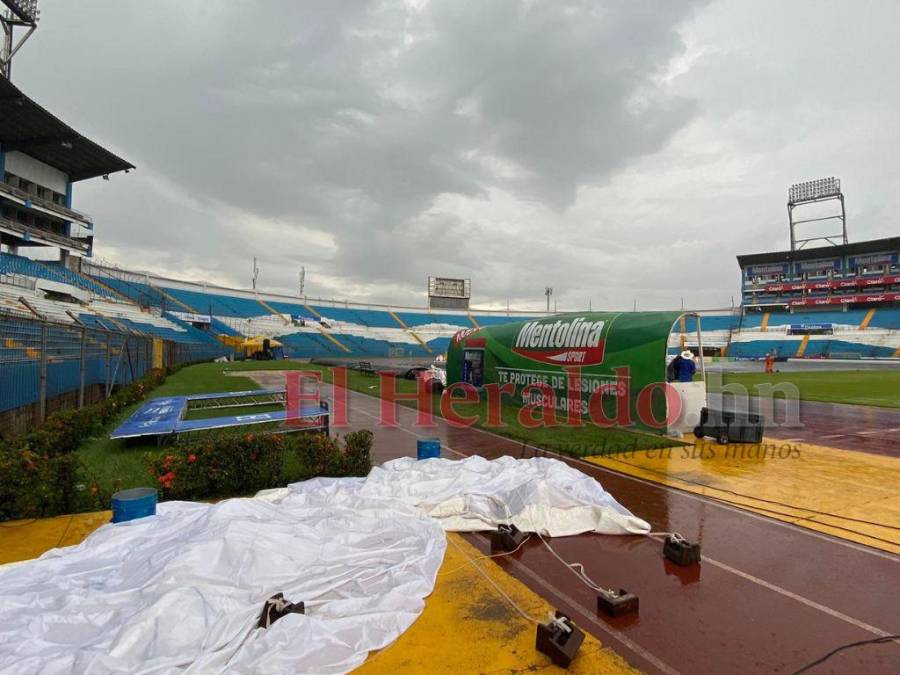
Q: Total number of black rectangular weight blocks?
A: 5